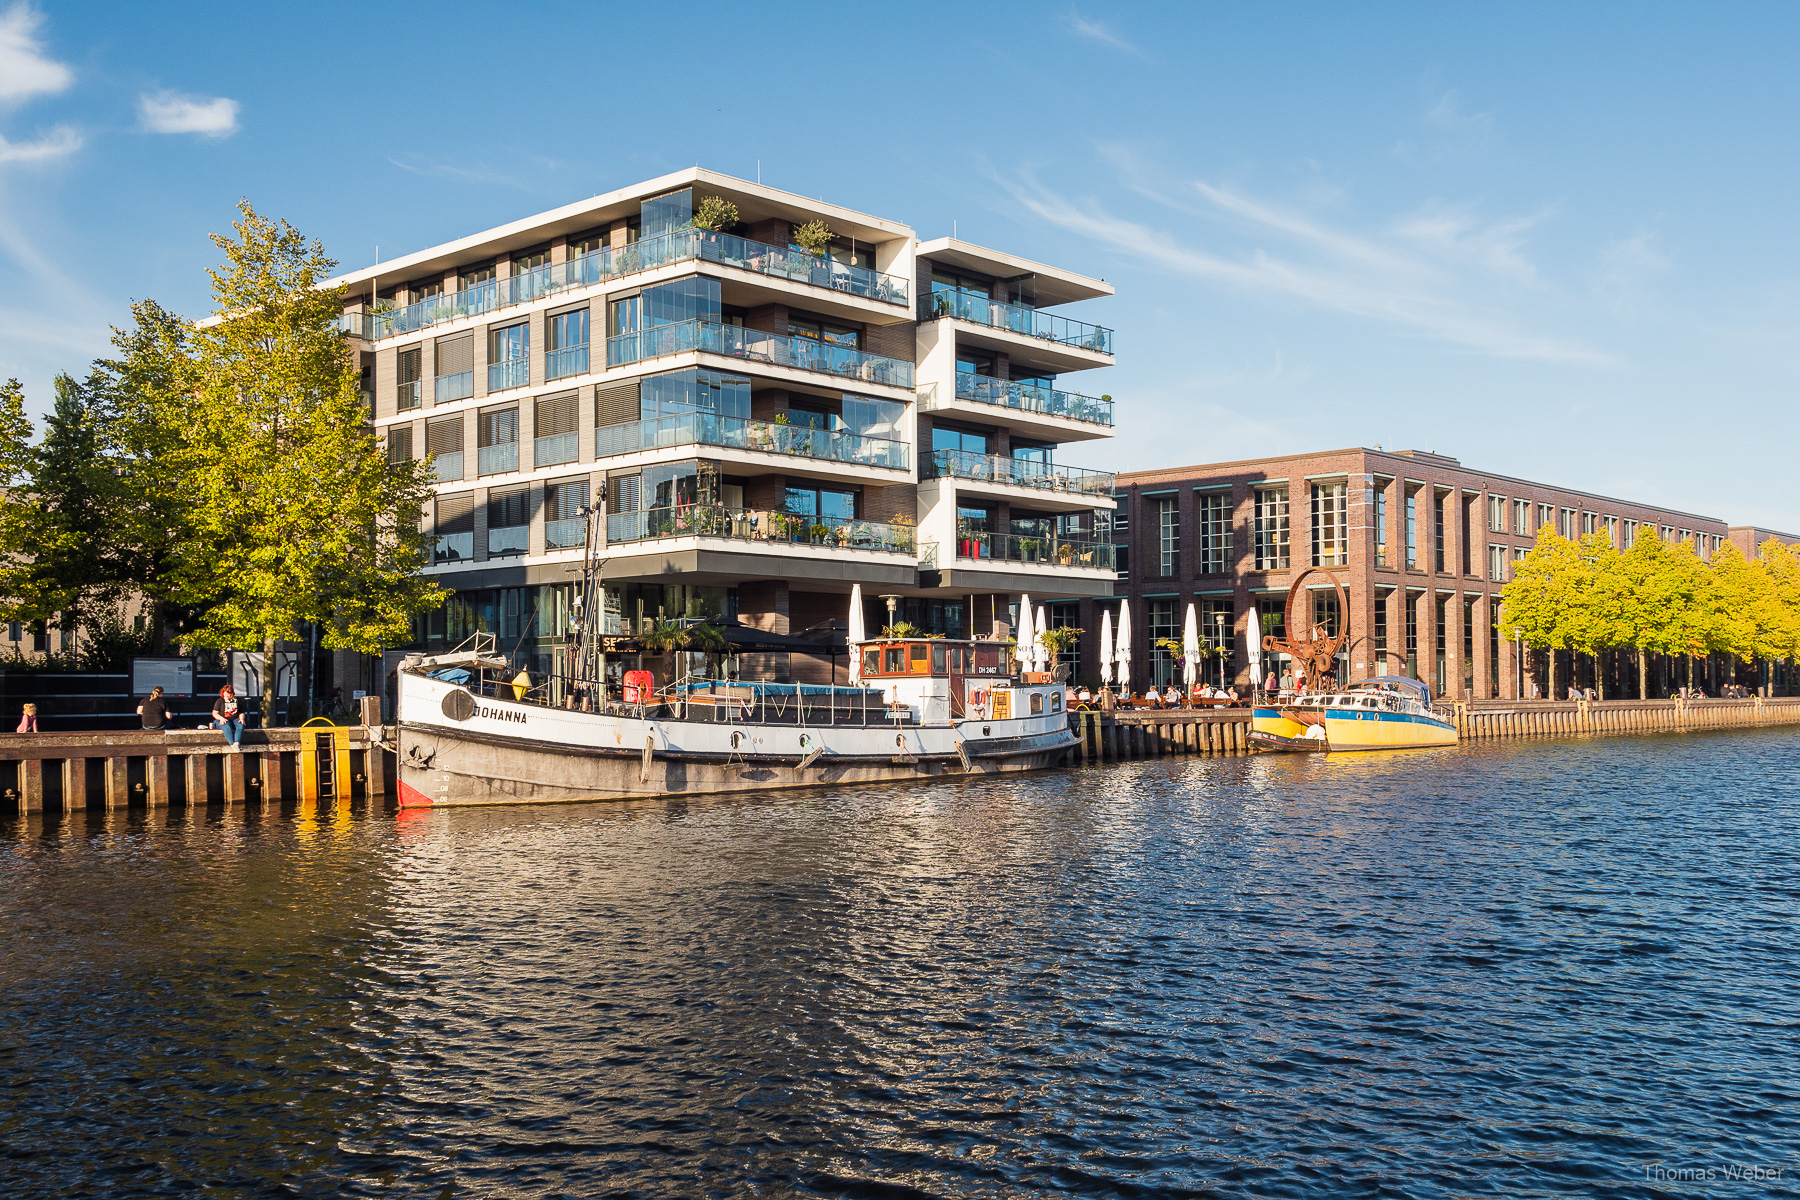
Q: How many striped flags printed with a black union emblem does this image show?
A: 0